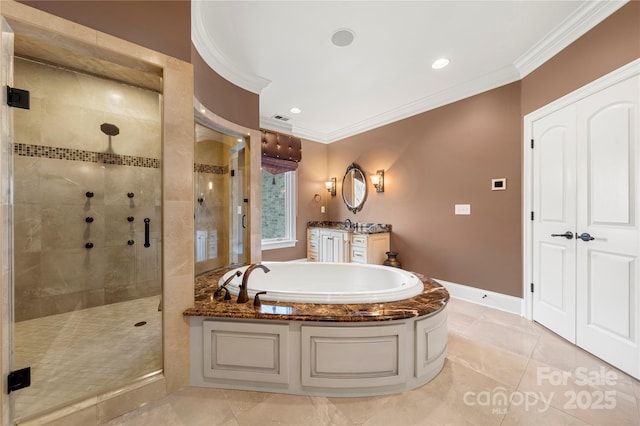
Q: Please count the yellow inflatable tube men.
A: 0